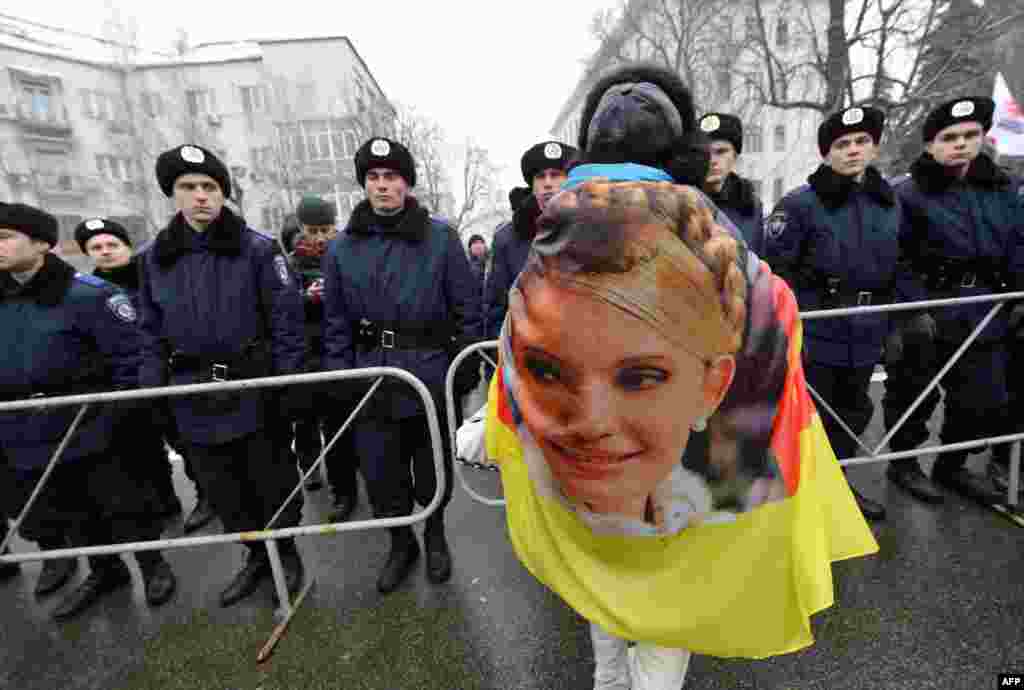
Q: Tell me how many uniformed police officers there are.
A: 8